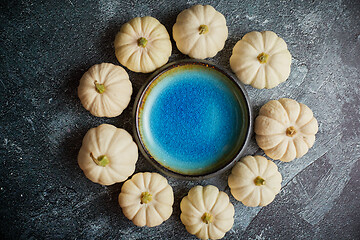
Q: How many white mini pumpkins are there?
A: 9